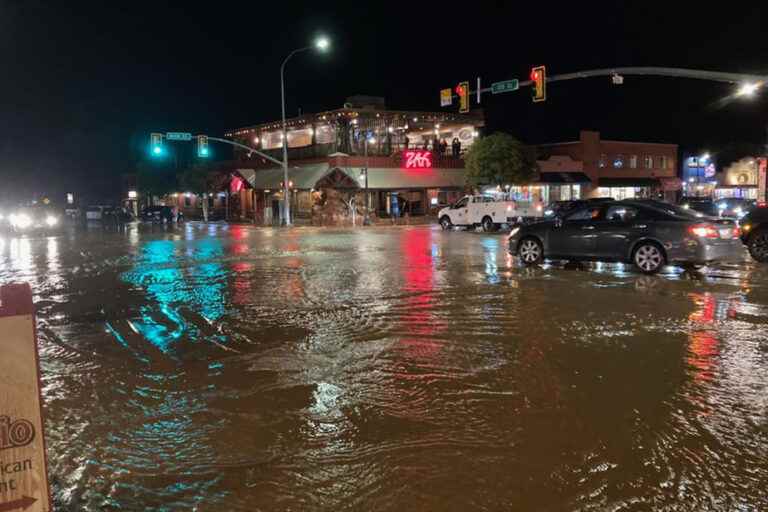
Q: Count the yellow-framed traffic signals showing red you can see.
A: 2